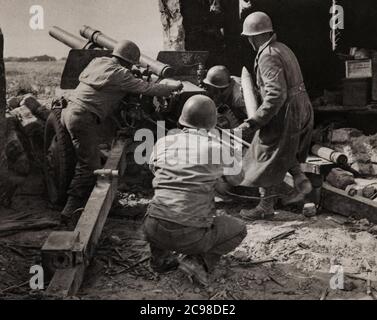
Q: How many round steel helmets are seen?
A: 4